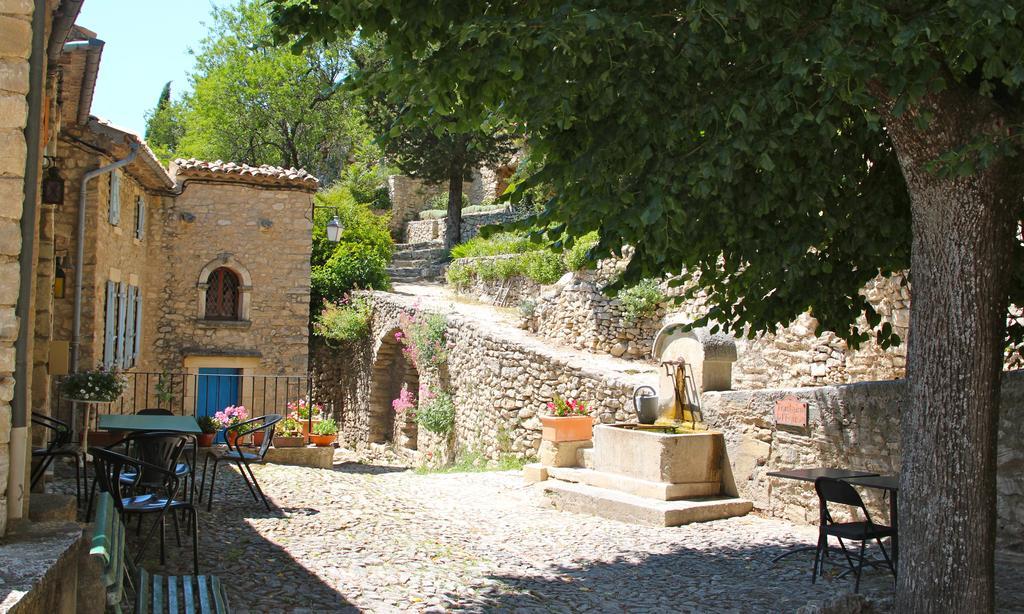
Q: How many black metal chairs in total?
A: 6